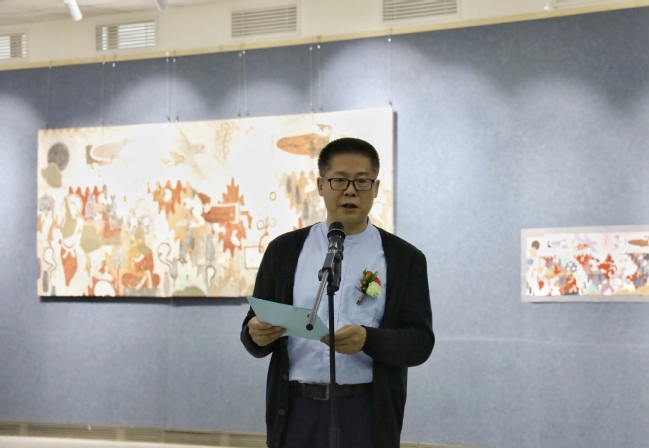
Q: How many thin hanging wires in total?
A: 10